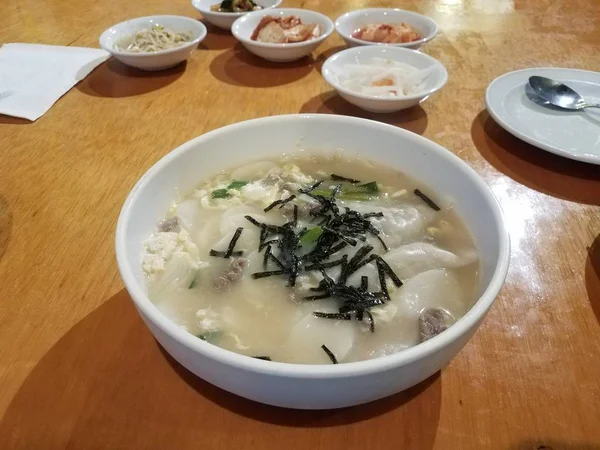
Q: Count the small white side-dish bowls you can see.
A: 5